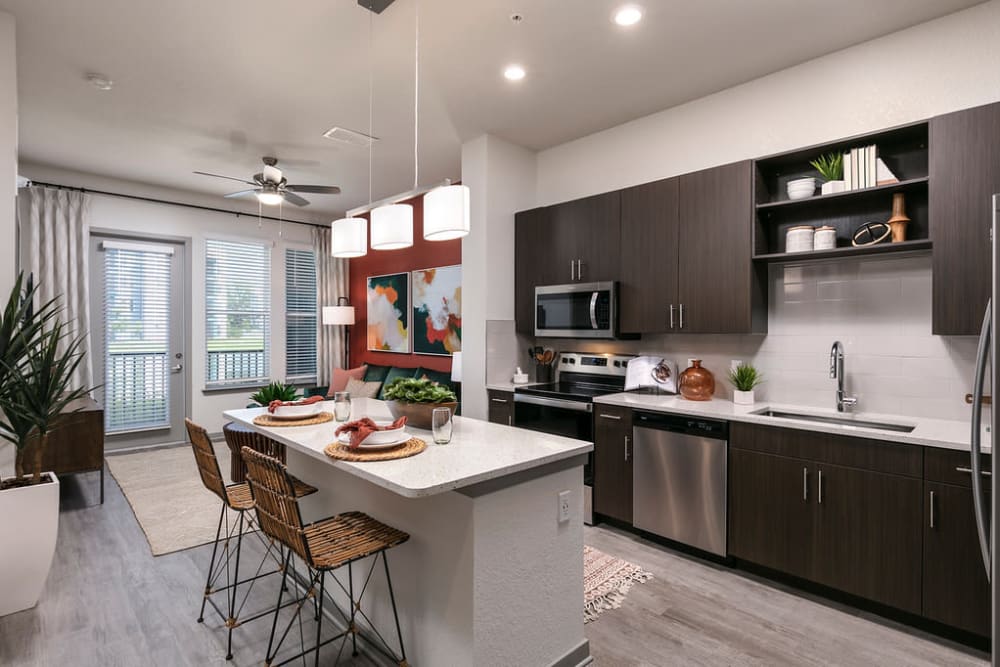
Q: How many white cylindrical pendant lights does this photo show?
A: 3